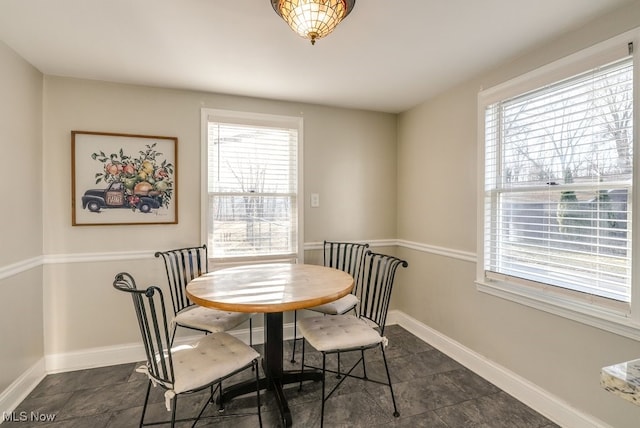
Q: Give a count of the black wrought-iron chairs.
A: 4